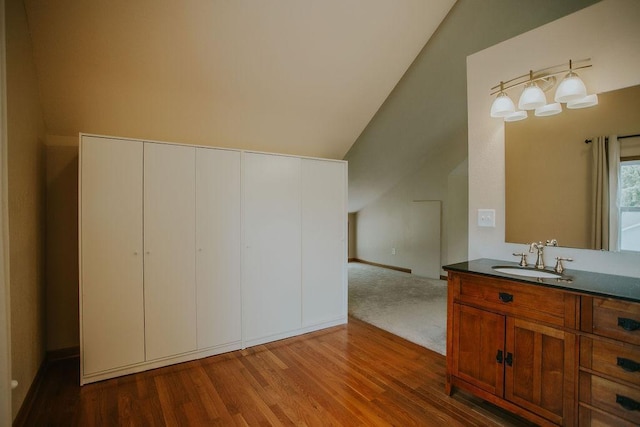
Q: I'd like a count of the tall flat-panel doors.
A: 5